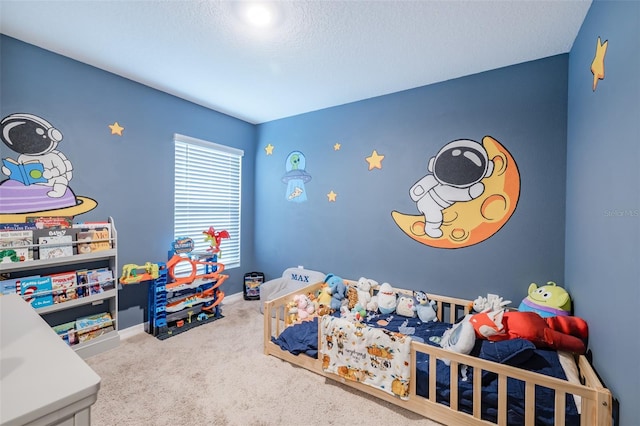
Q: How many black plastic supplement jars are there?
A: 0